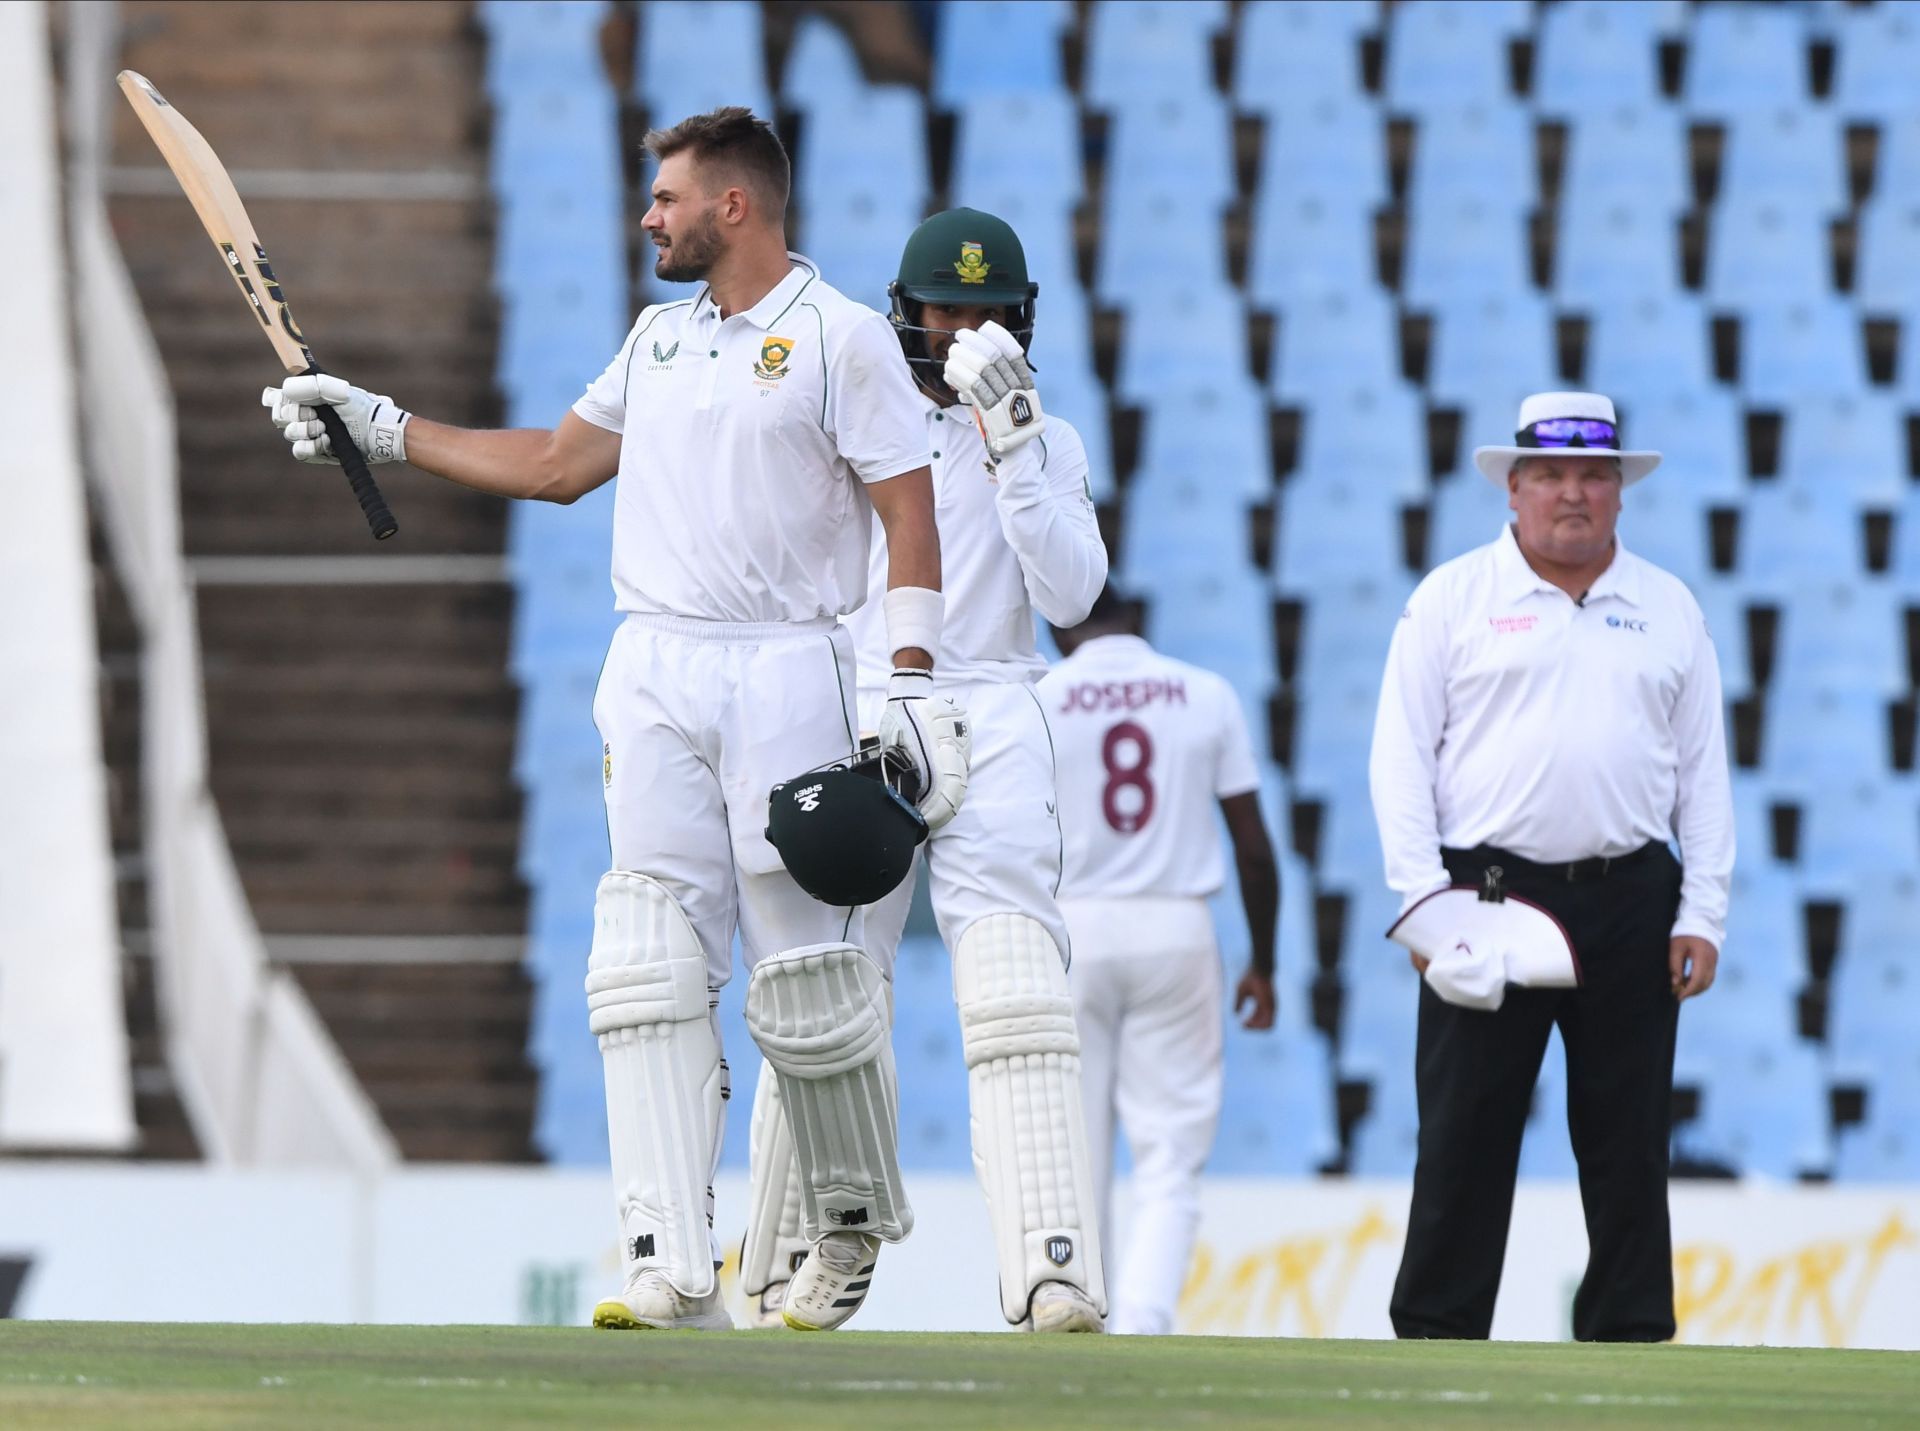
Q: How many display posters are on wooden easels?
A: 0